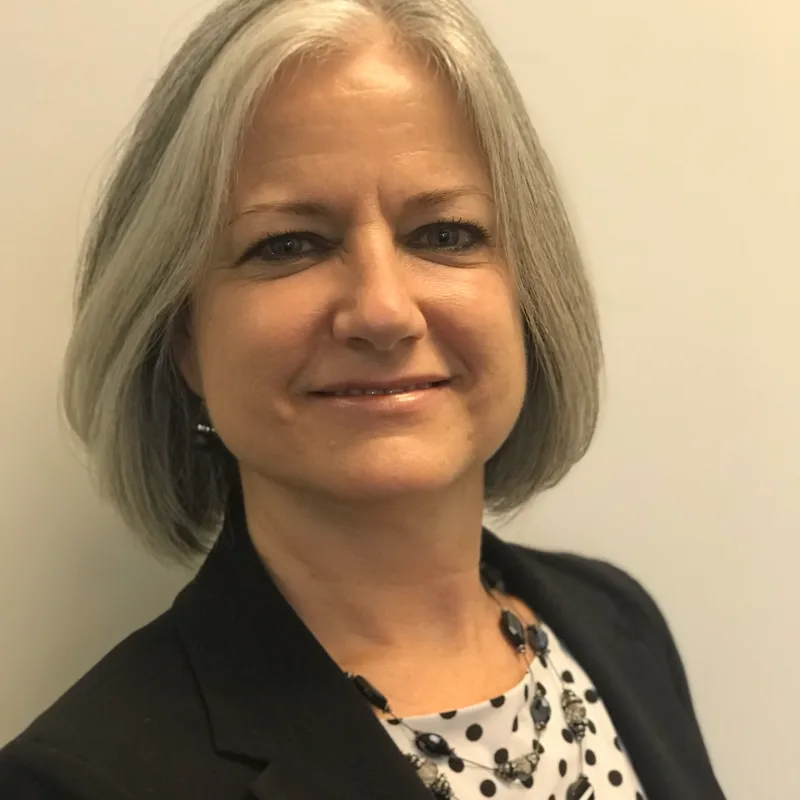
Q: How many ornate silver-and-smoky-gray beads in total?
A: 3